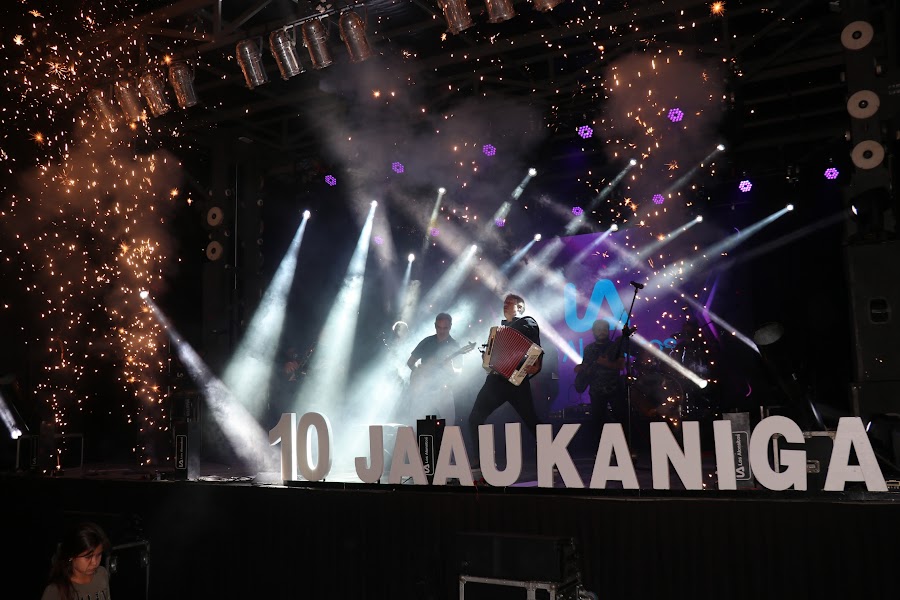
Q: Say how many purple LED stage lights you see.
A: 12